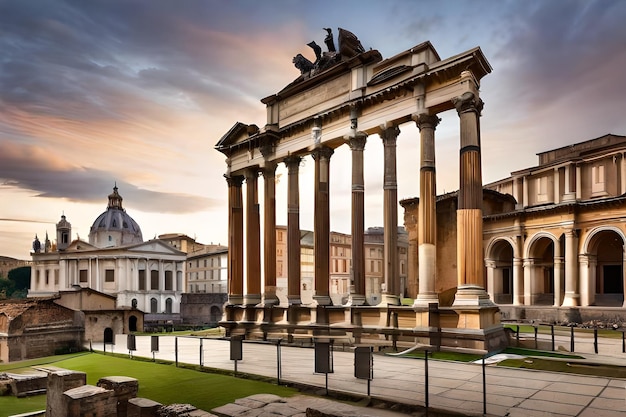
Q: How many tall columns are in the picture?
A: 9